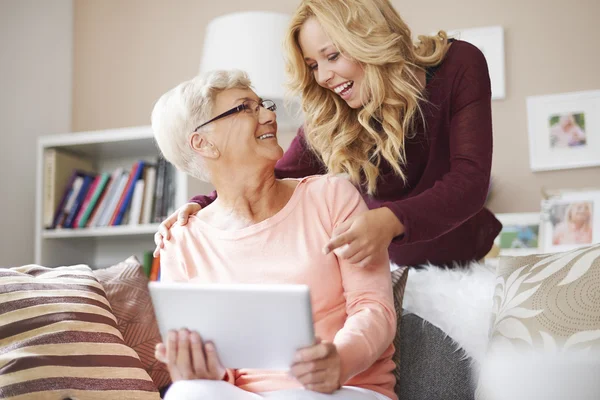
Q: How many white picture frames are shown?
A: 4